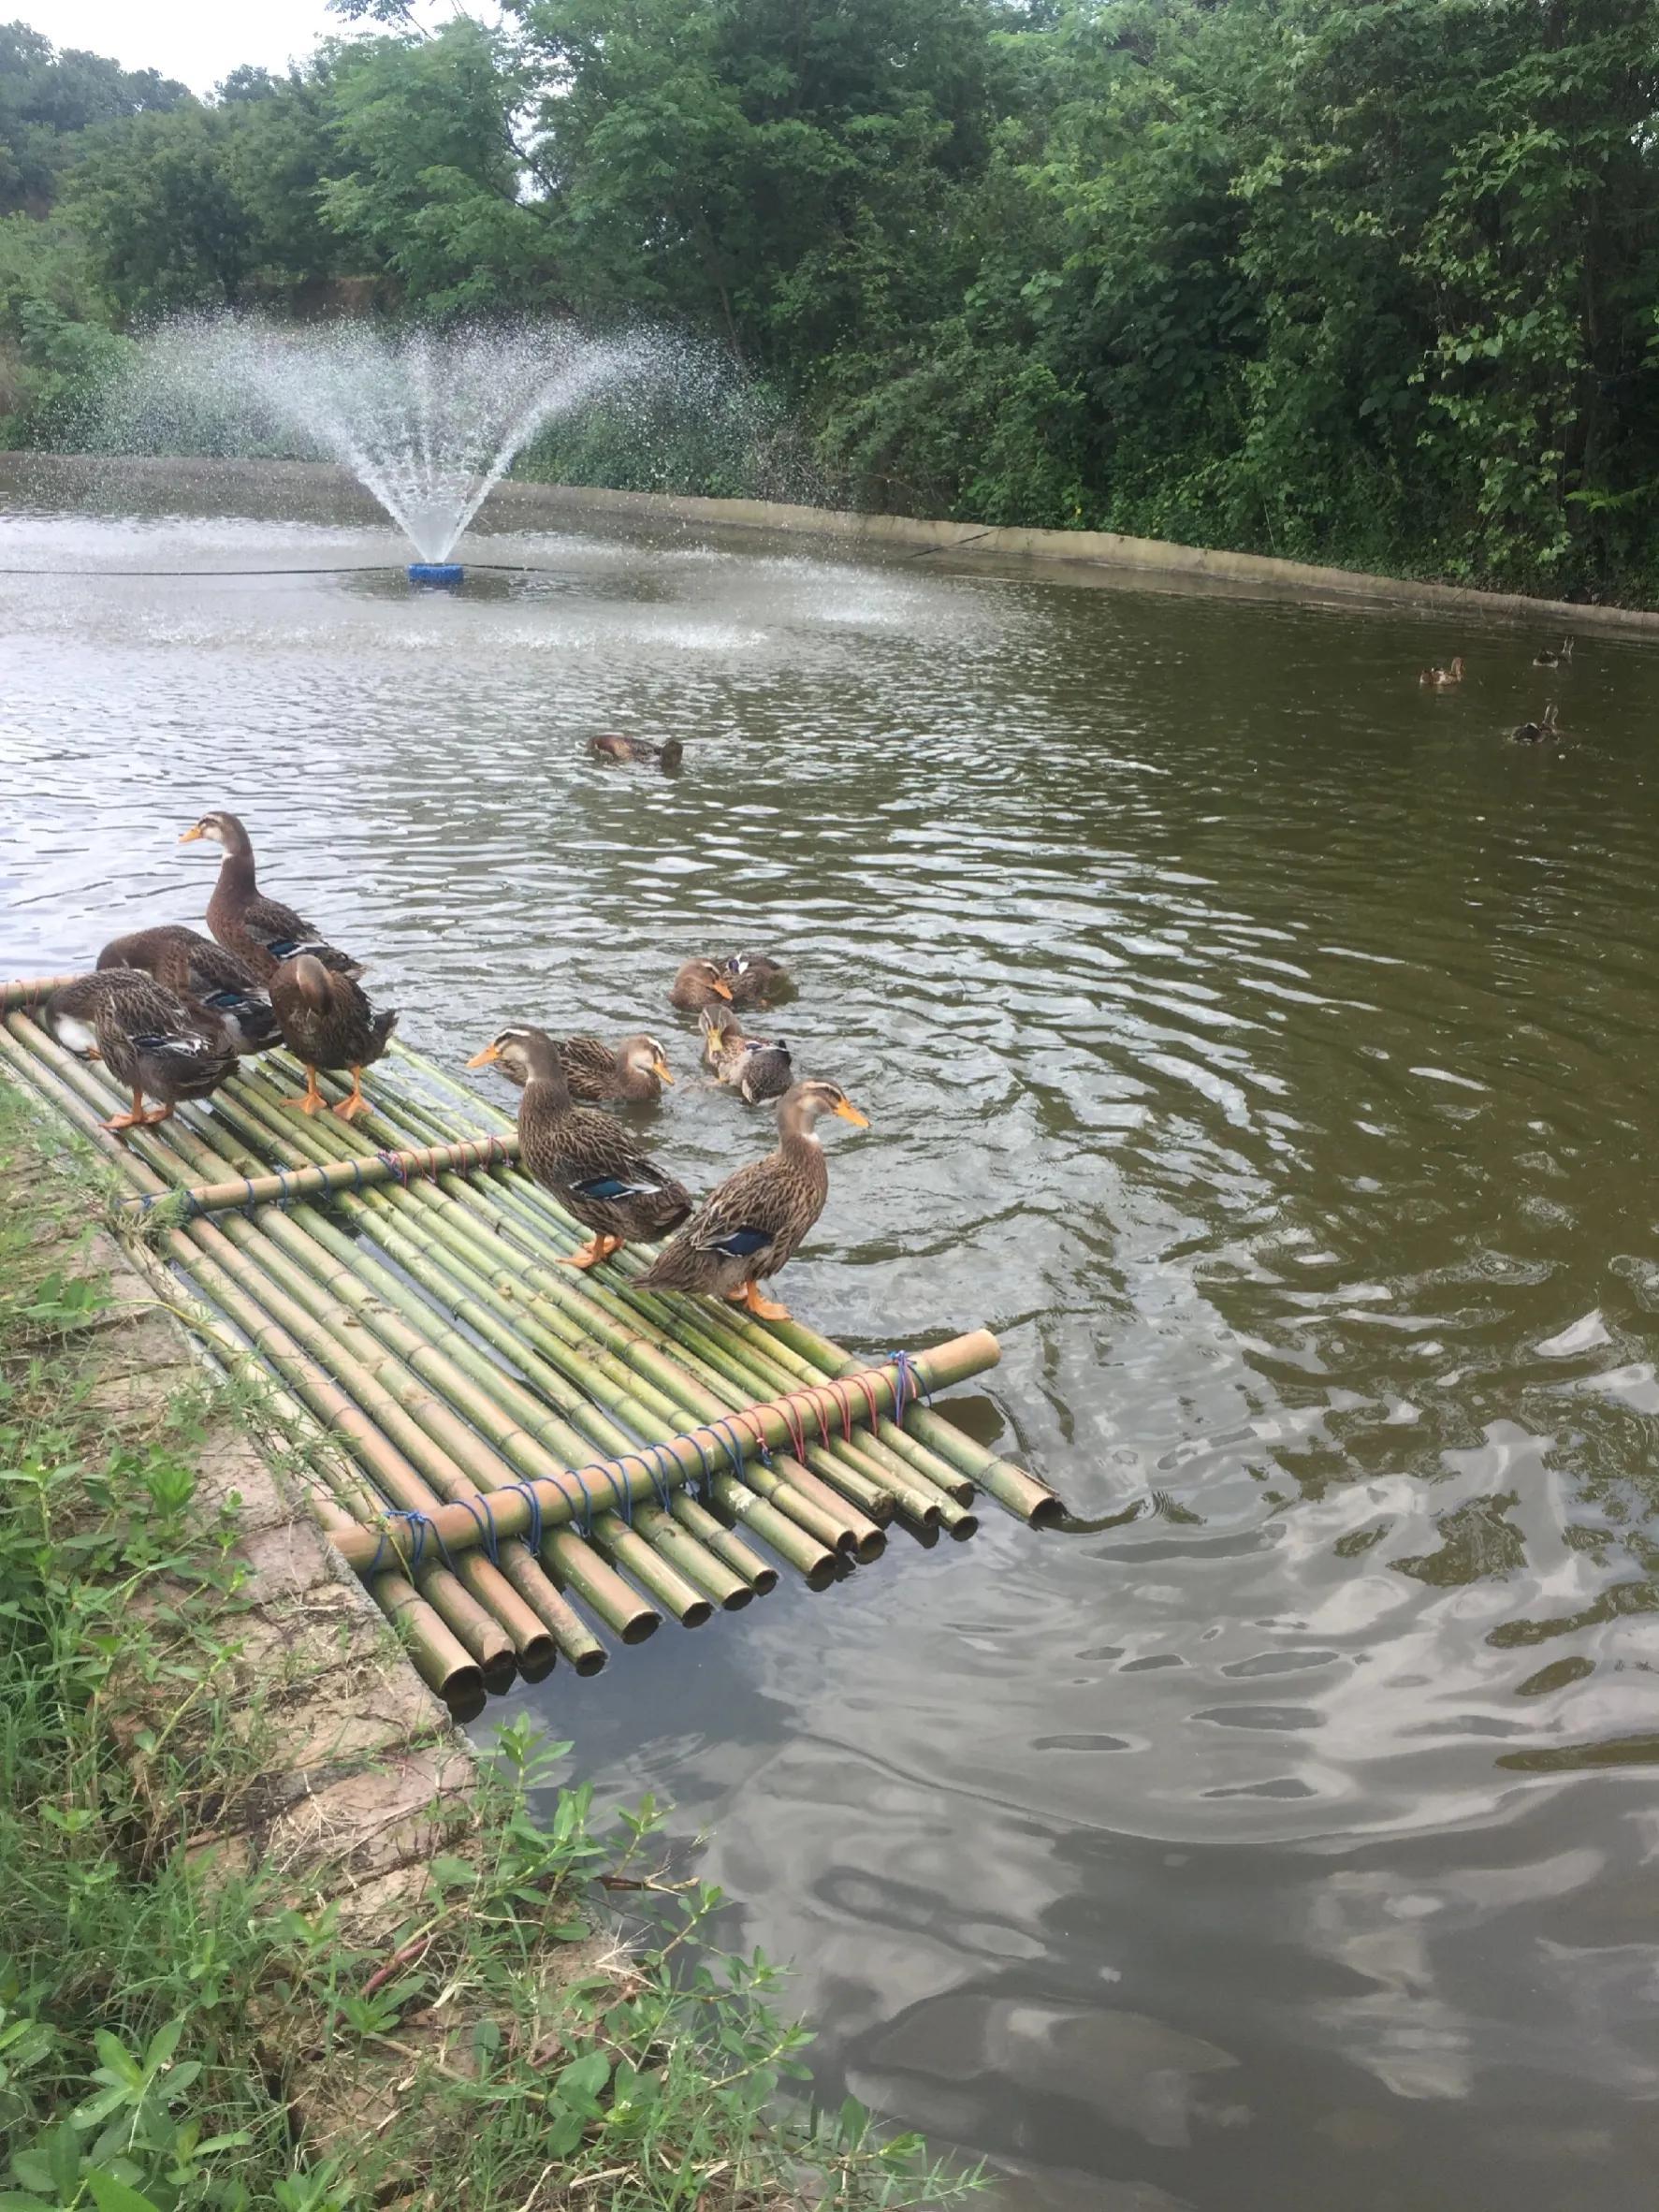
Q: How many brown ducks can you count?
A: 13